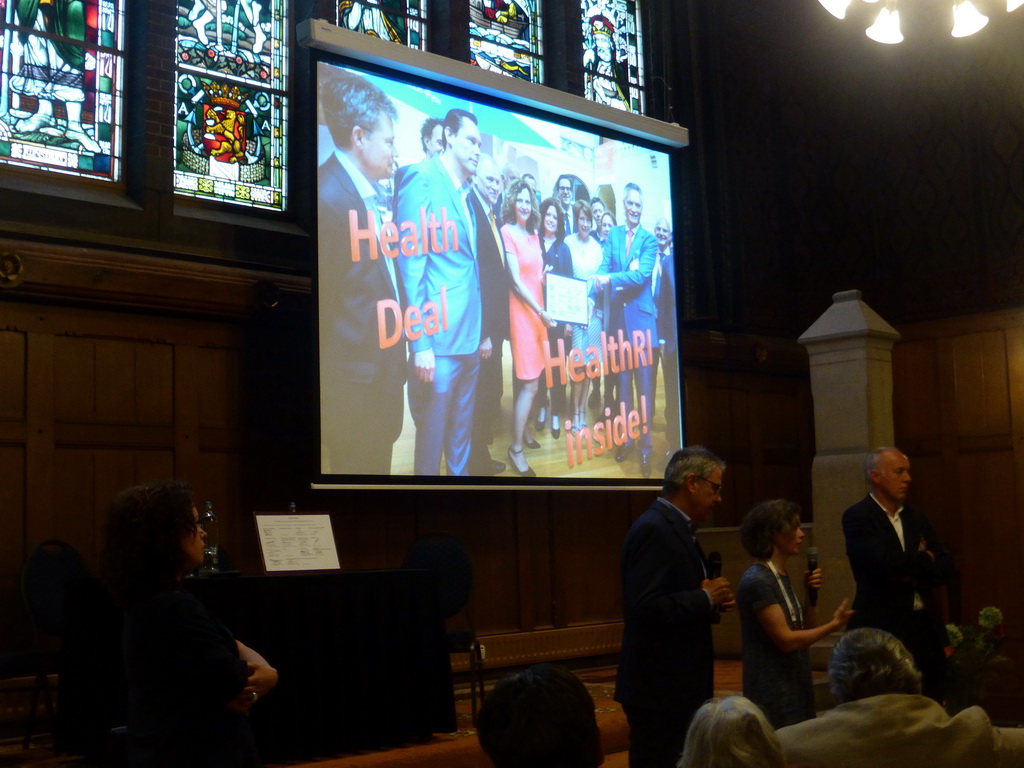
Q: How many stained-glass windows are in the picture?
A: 5